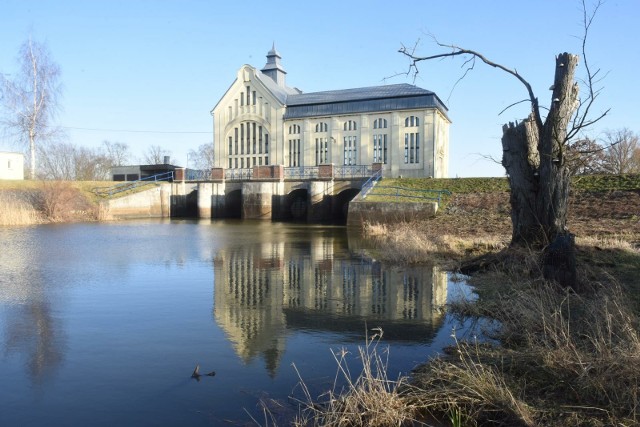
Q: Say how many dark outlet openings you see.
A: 4